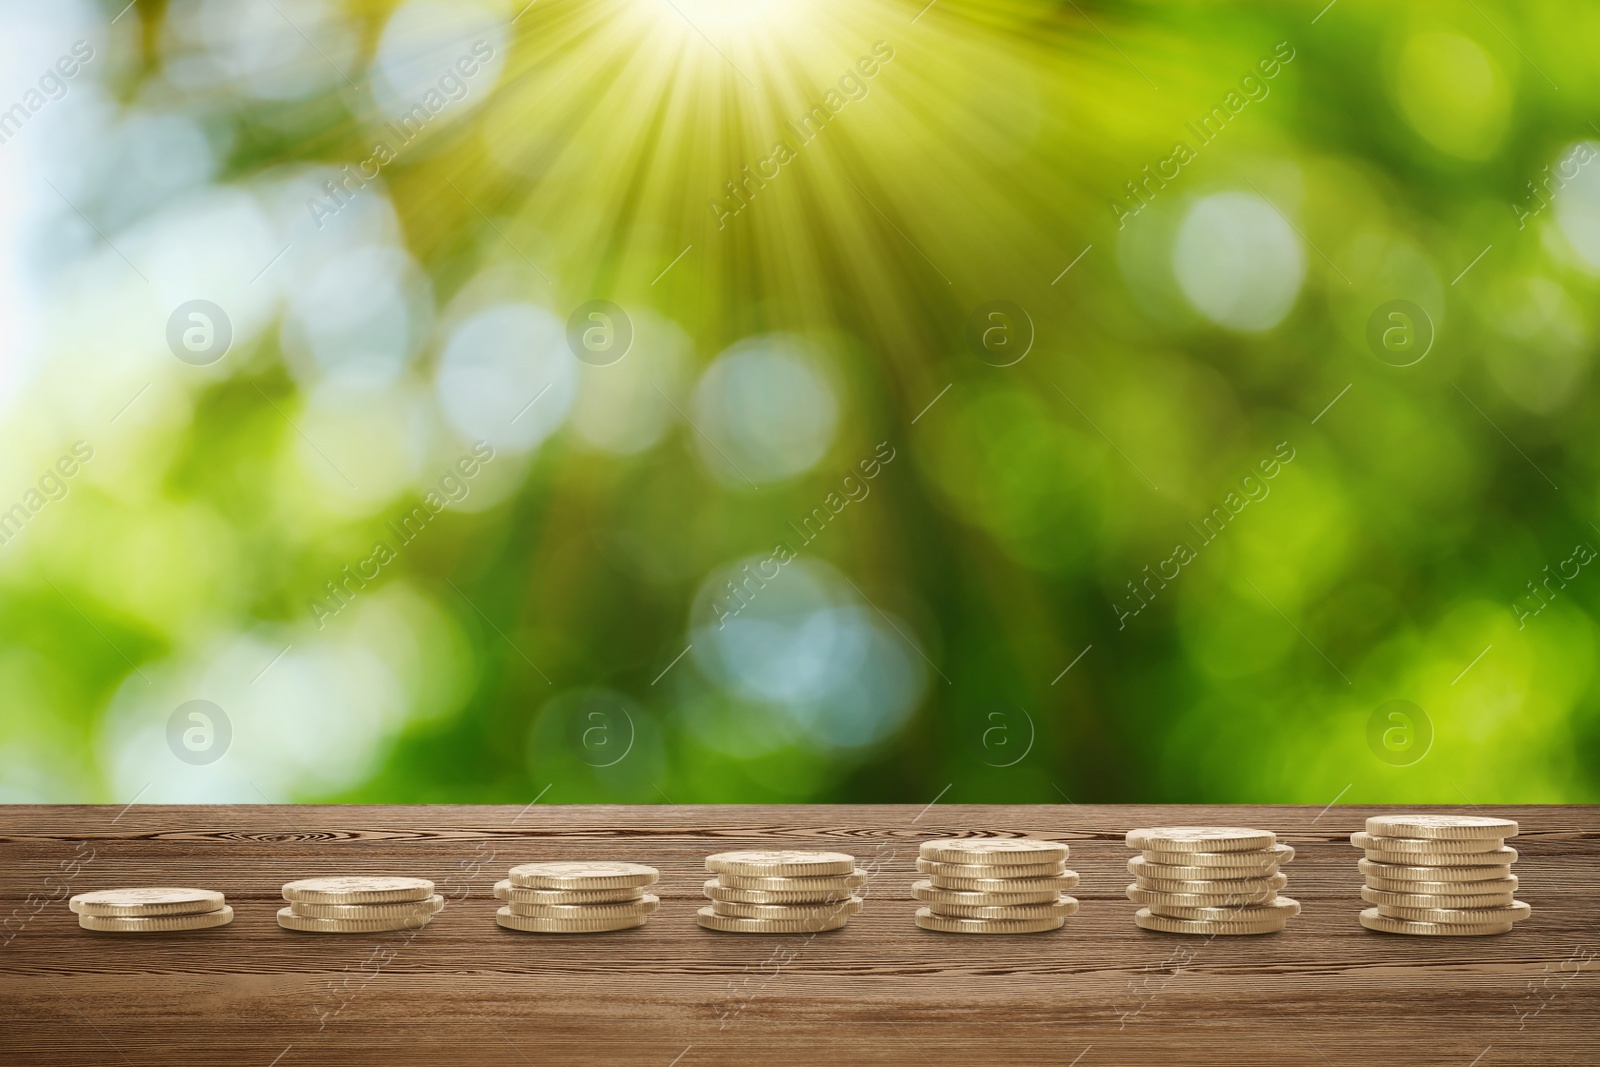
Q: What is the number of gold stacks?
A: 7